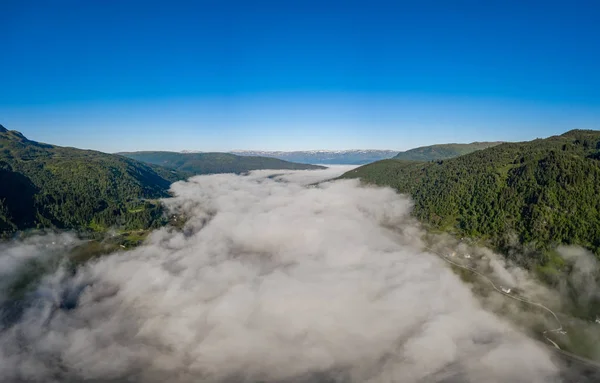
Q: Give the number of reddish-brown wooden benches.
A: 0